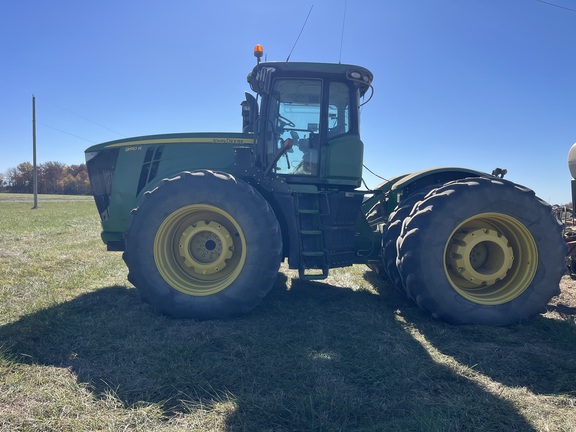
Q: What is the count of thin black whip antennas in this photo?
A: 2